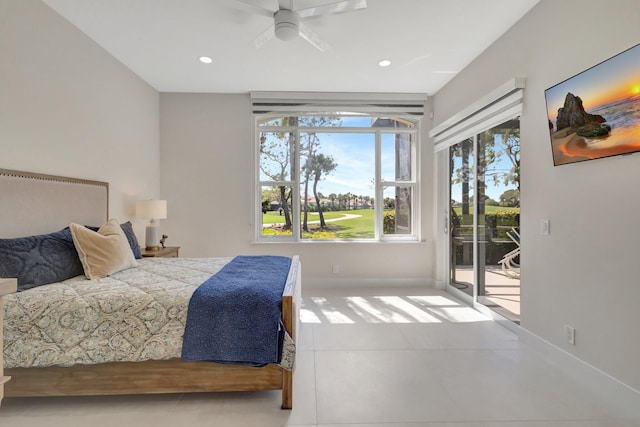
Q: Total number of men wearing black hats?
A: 0